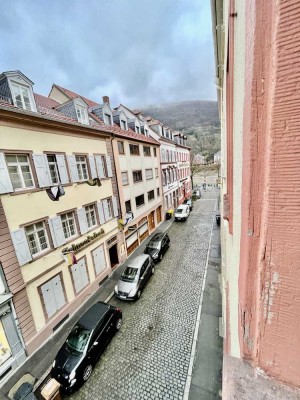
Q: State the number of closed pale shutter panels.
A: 6